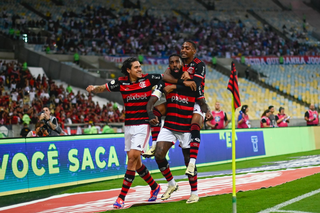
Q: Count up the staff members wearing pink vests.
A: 5